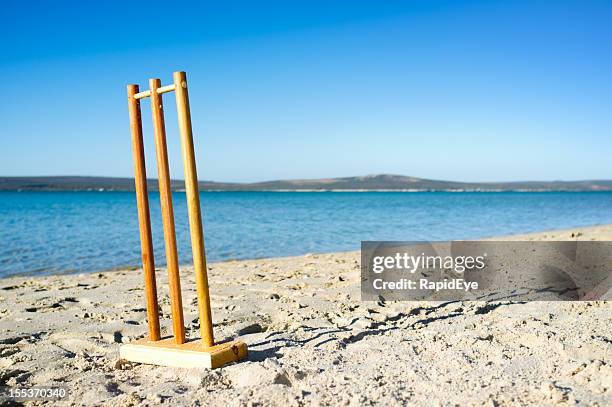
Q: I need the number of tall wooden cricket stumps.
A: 3